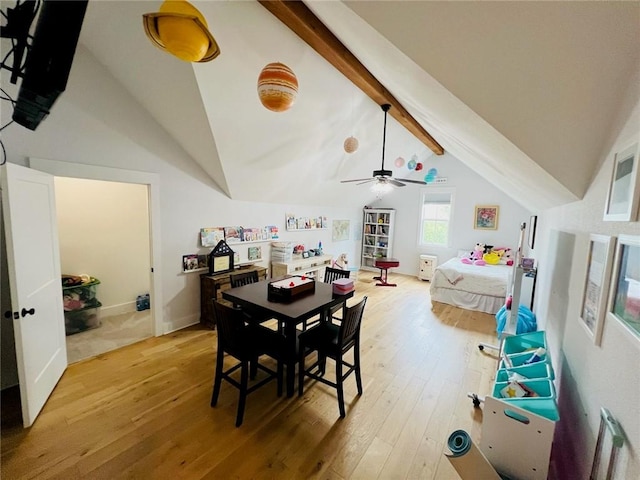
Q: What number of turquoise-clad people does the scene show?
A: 0